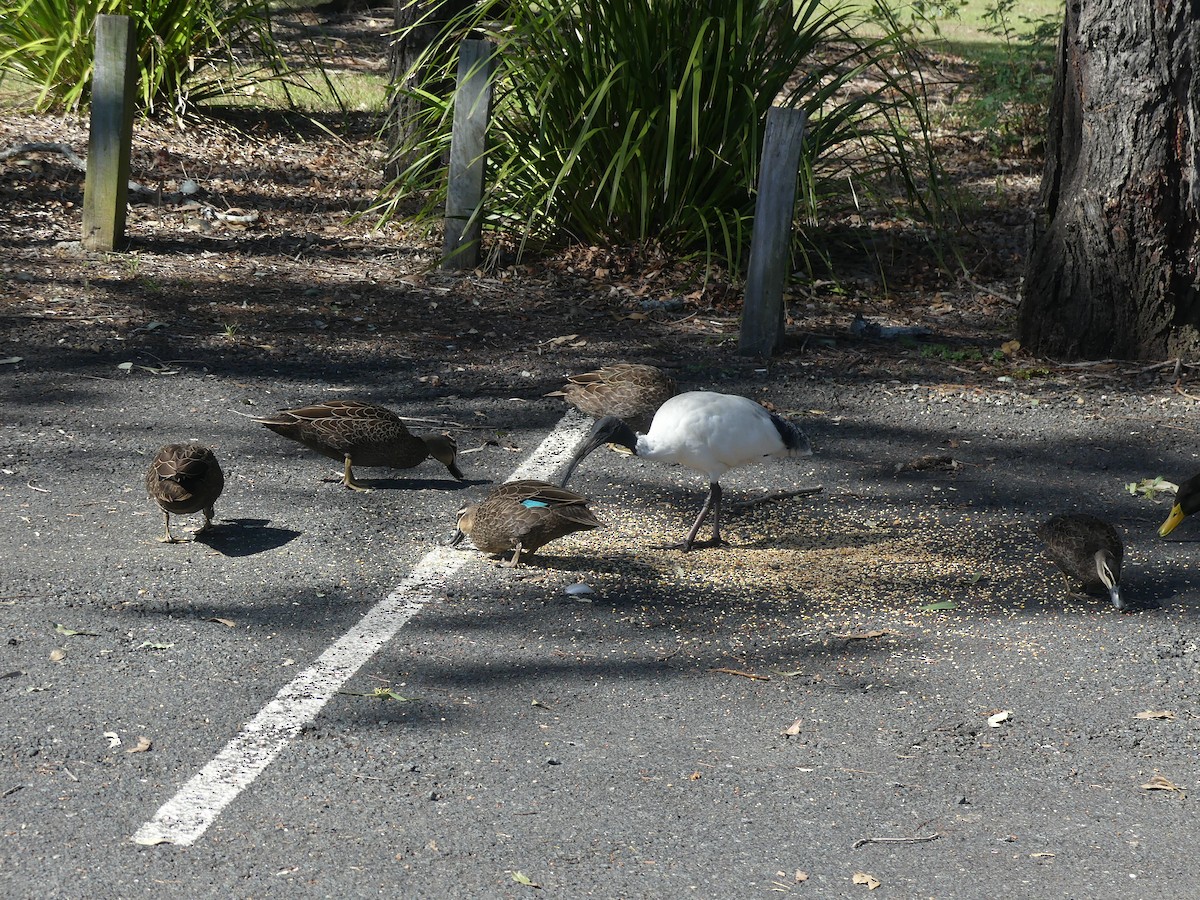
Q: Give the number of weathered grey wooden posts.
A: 3